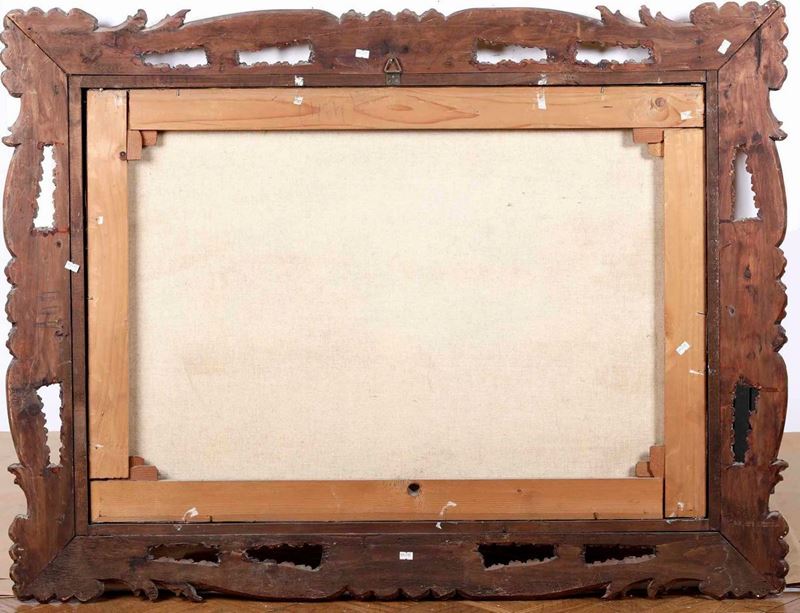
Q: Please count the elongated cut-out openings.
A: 12